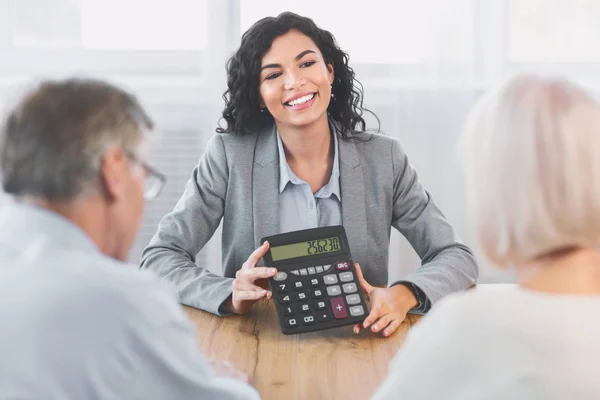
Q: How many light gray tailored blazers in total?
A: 1